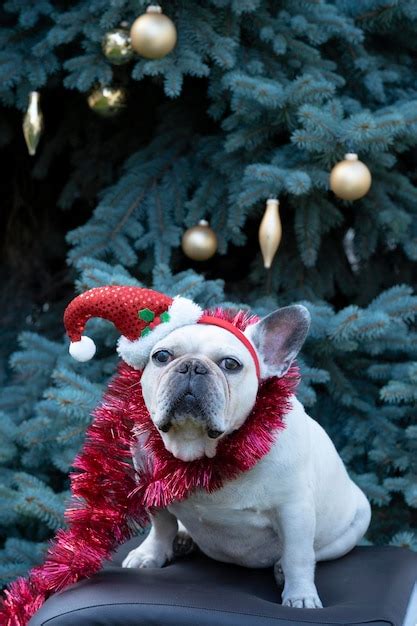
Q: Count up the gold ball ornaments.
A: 5